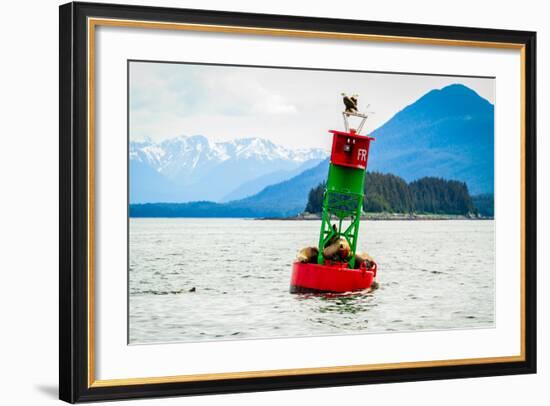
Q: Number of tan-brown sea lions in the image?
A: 3